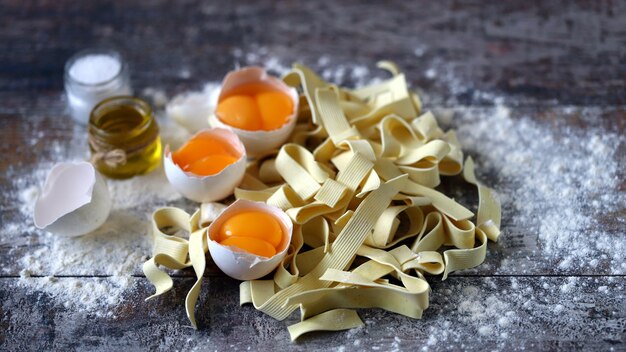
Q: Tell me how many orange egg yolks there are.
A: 6